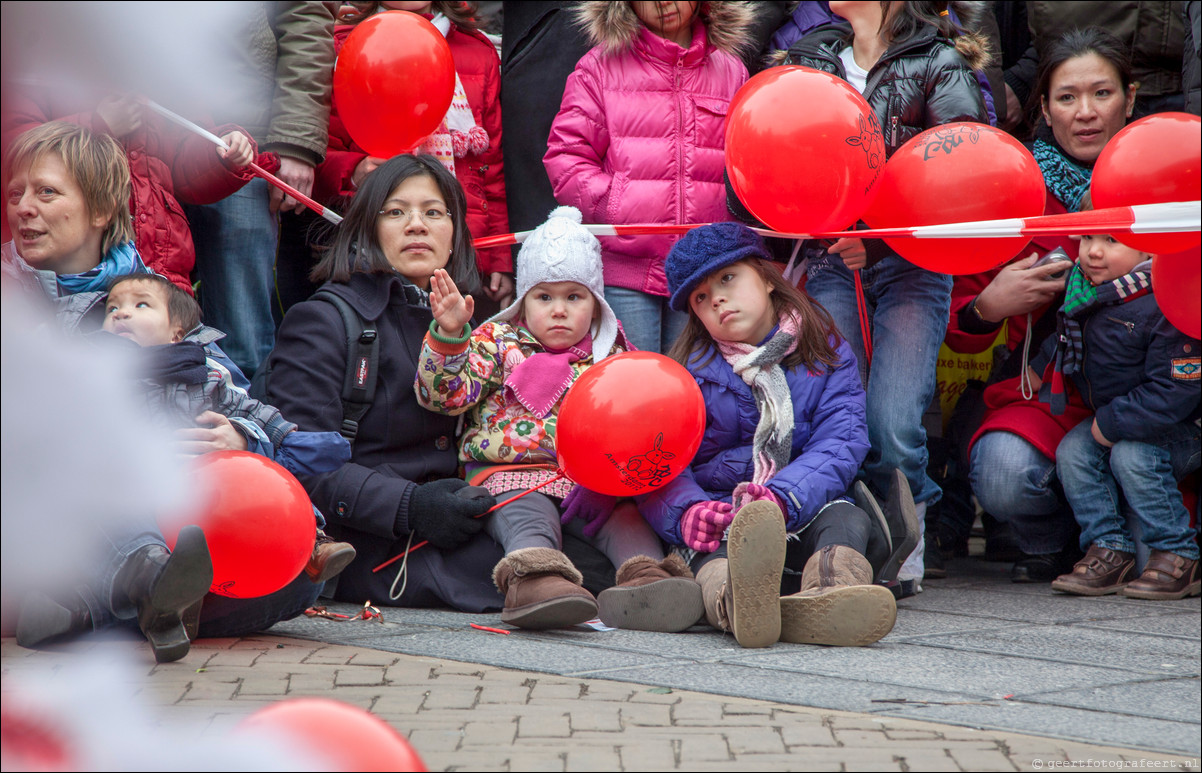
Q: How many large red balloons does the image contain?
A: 8